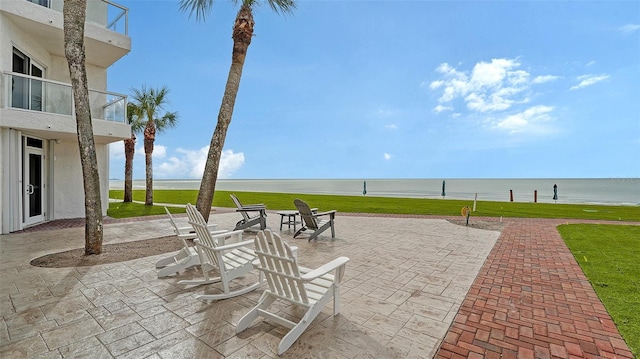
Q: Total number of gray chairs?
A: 2